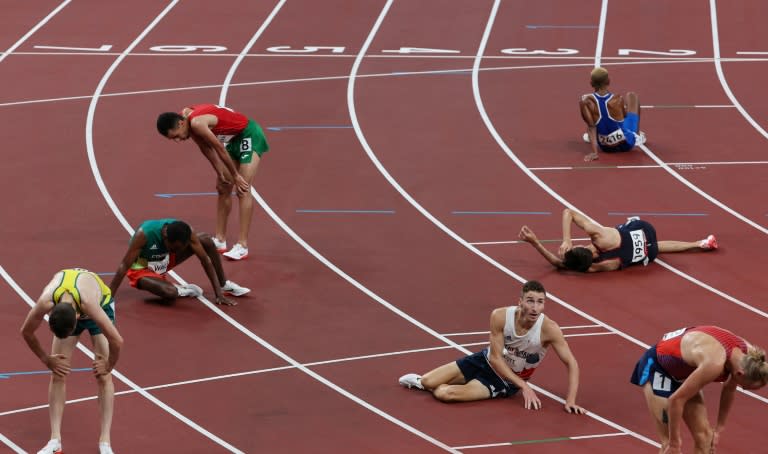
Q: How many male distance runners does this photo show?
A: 7